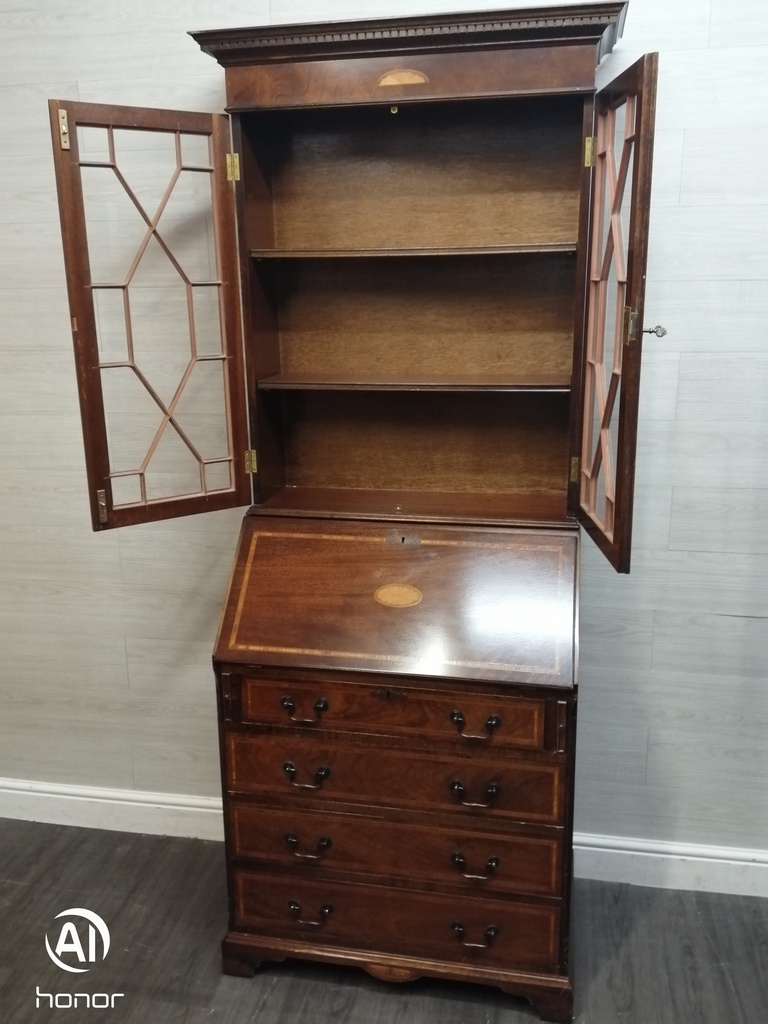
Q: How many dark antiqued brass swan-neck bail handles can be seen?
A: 8